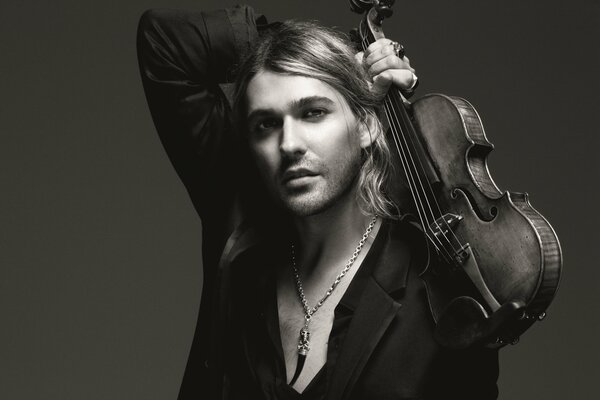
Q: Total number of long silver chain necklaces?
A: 1